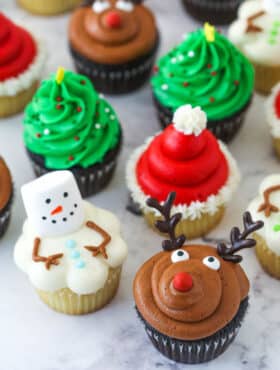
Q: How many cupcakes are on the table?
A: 13